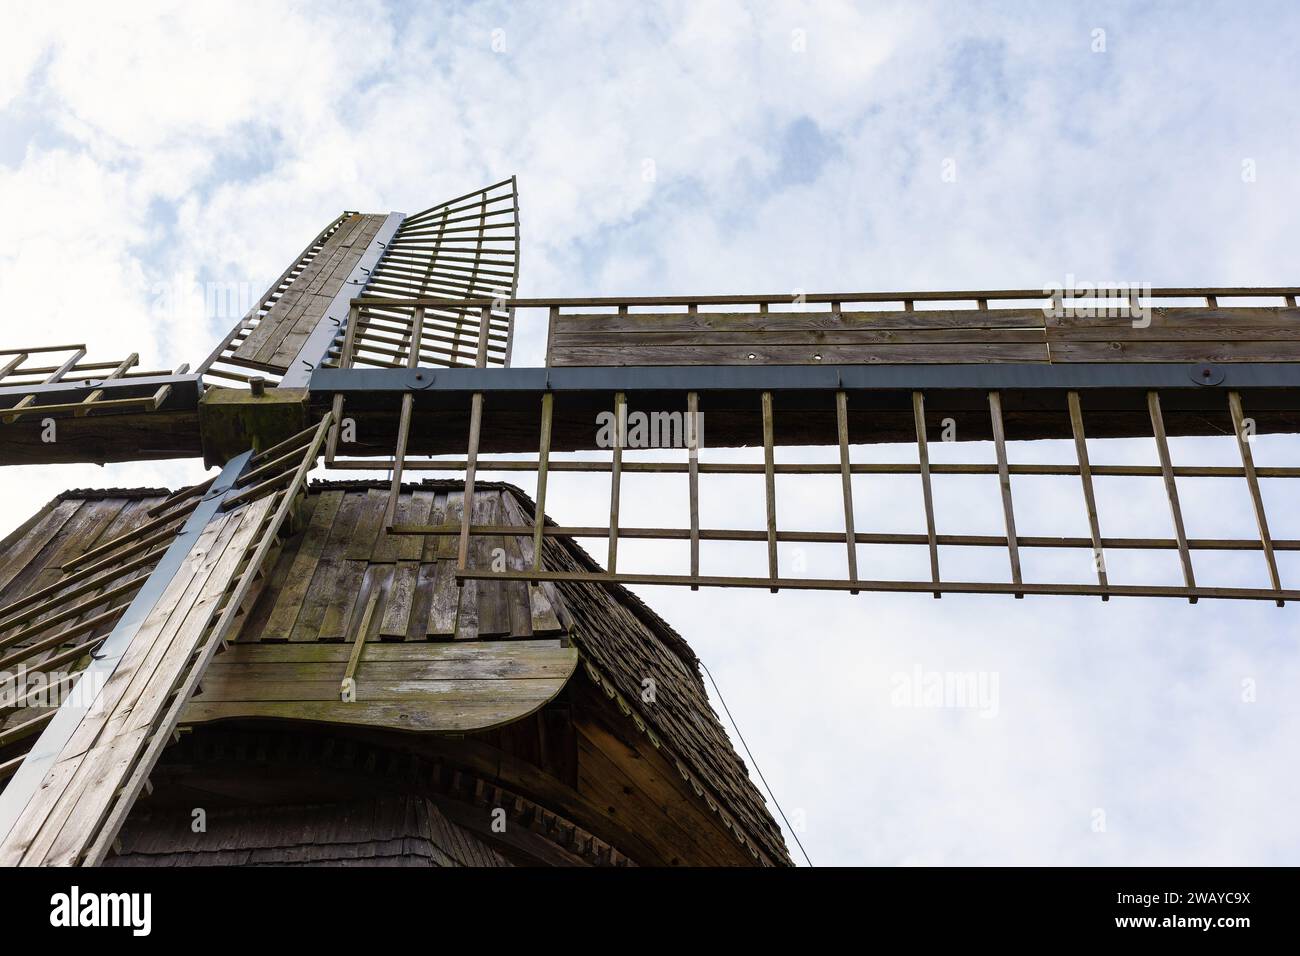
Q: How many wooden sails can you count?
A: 4